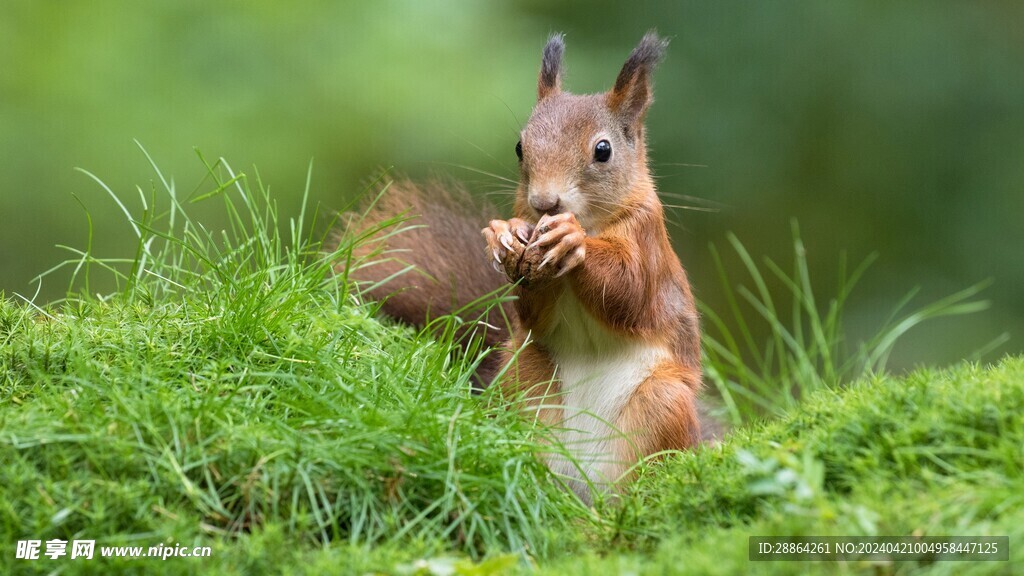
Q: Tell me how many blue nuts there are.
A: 0